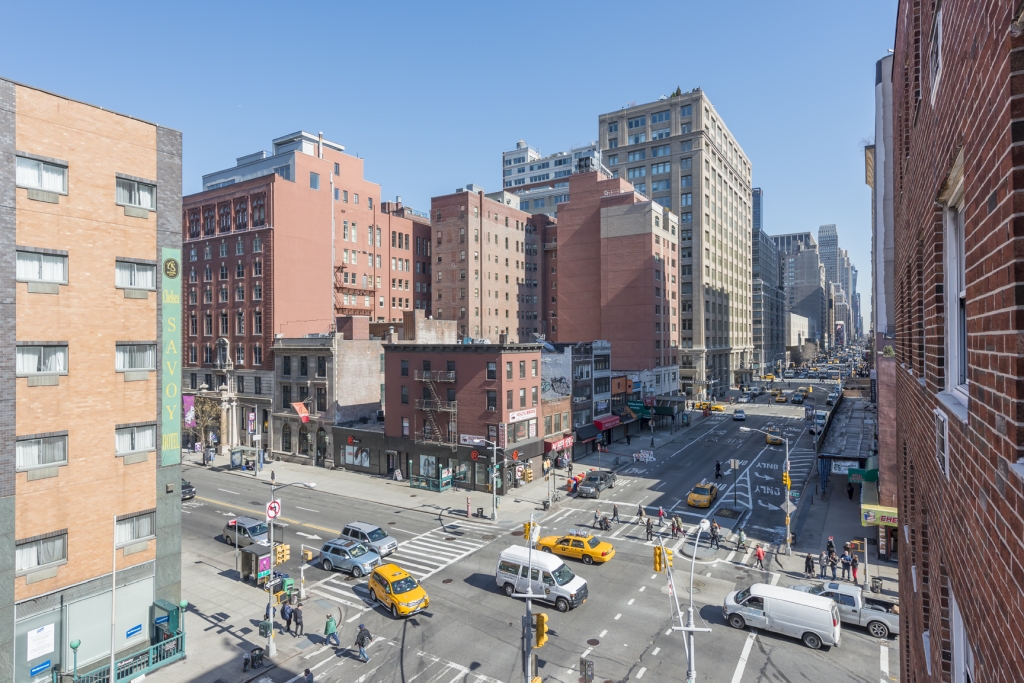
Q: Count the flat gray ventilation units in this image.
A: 10